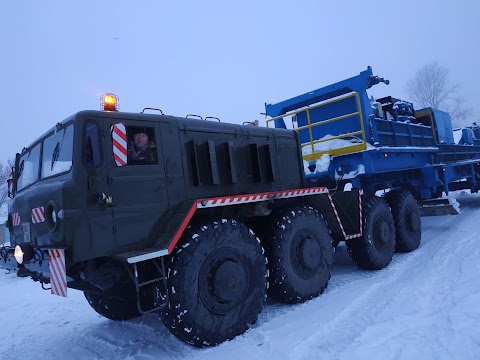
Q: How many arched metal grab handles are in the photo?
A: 4